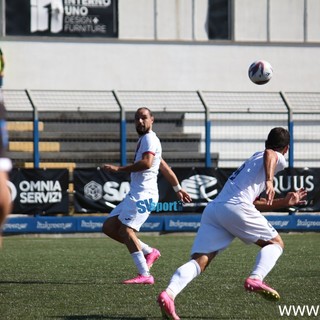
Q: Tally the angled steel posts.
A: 4